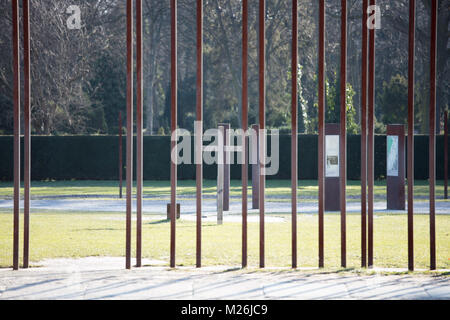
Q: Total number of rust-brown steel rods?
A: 15